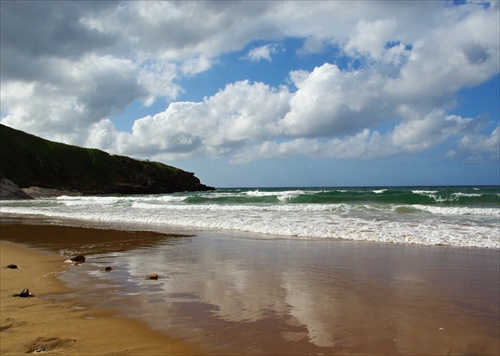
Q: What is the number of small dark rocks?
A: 5